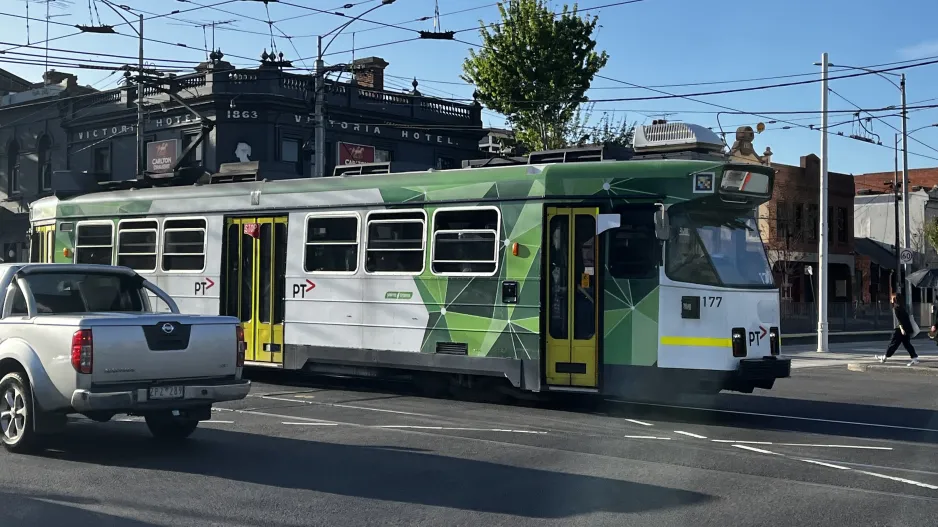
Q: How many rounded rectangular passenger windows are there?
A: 6